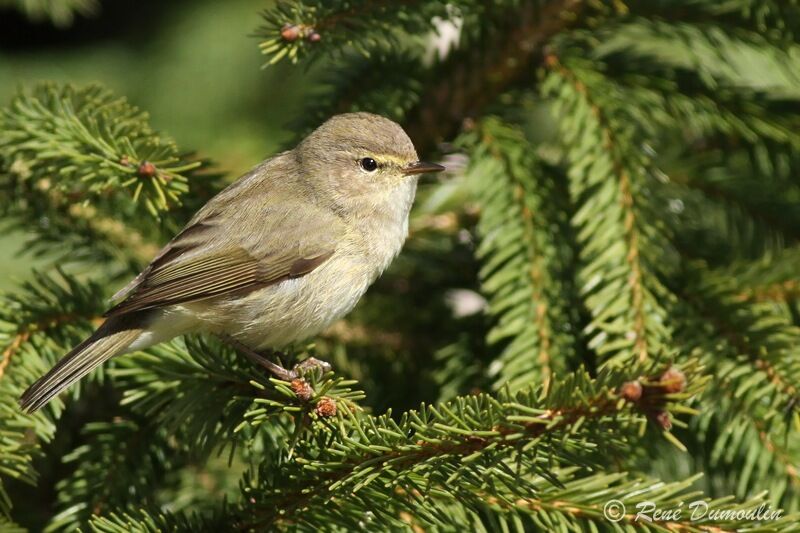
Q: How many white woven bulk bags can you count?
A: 0